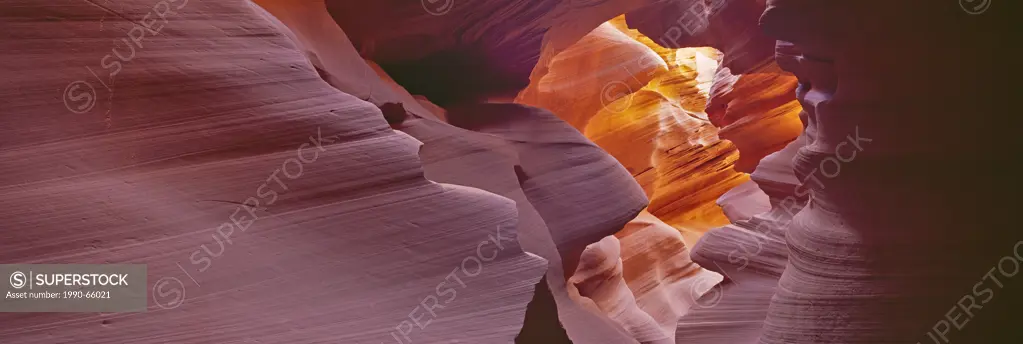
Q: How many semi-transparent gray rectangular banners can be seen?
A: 1